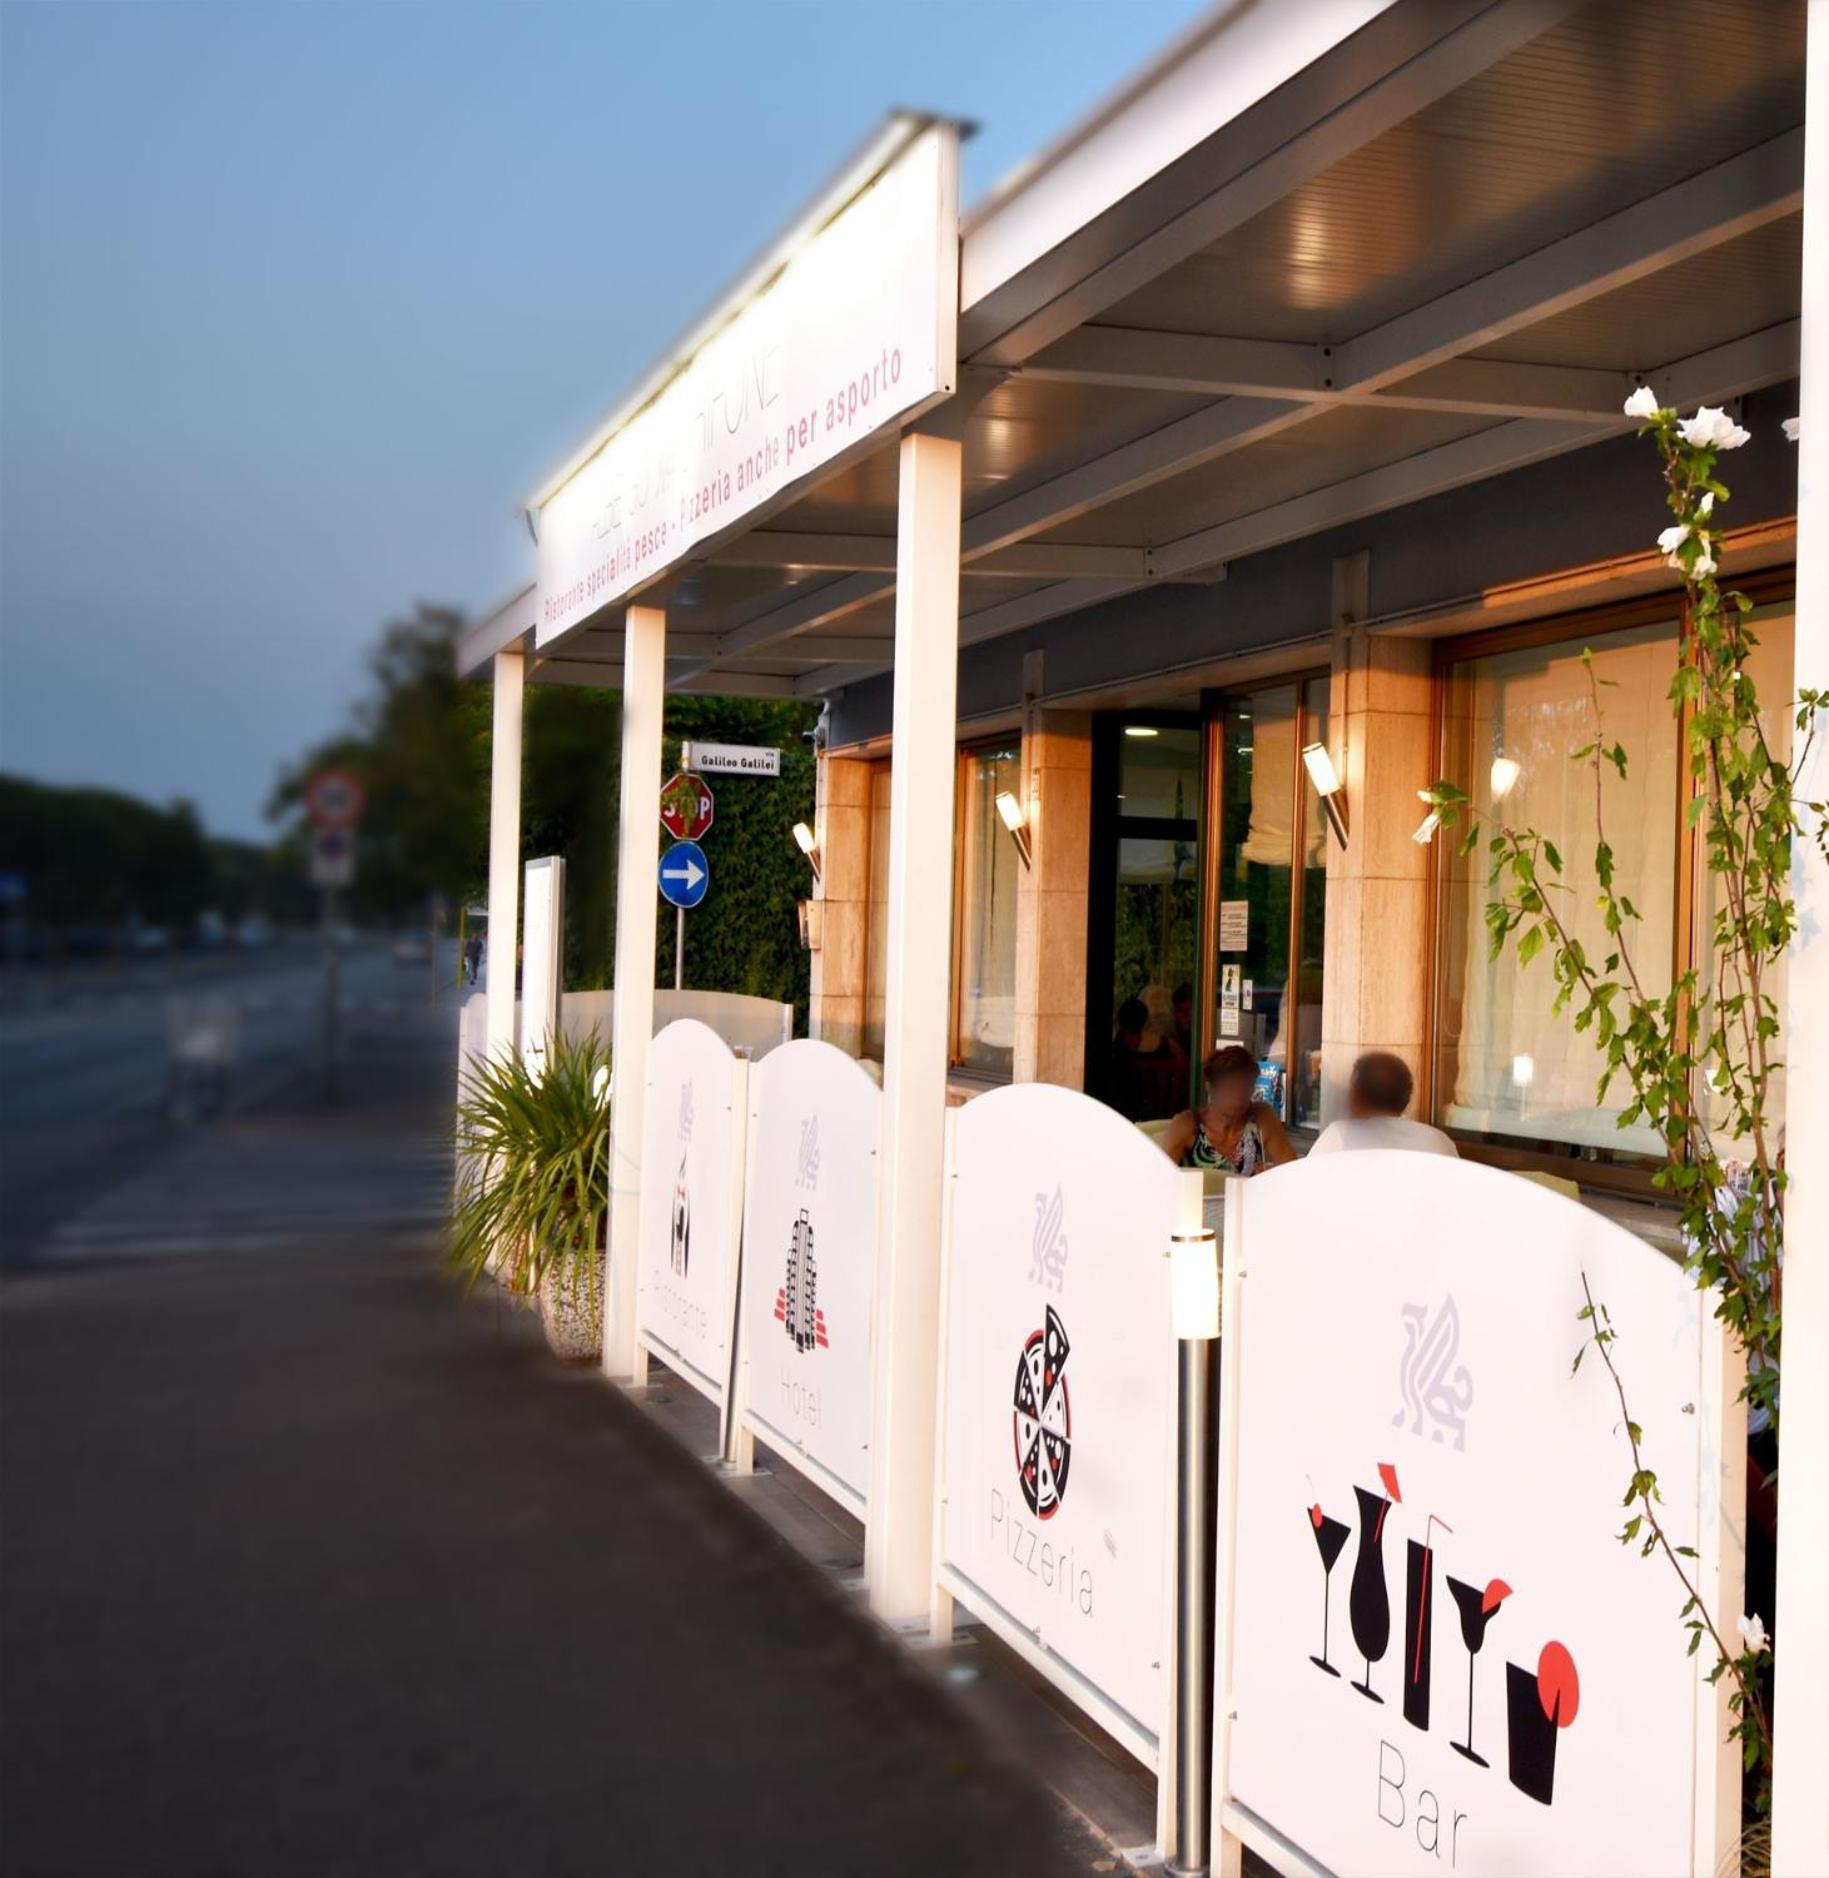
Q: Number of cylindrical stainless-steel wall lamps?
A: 3